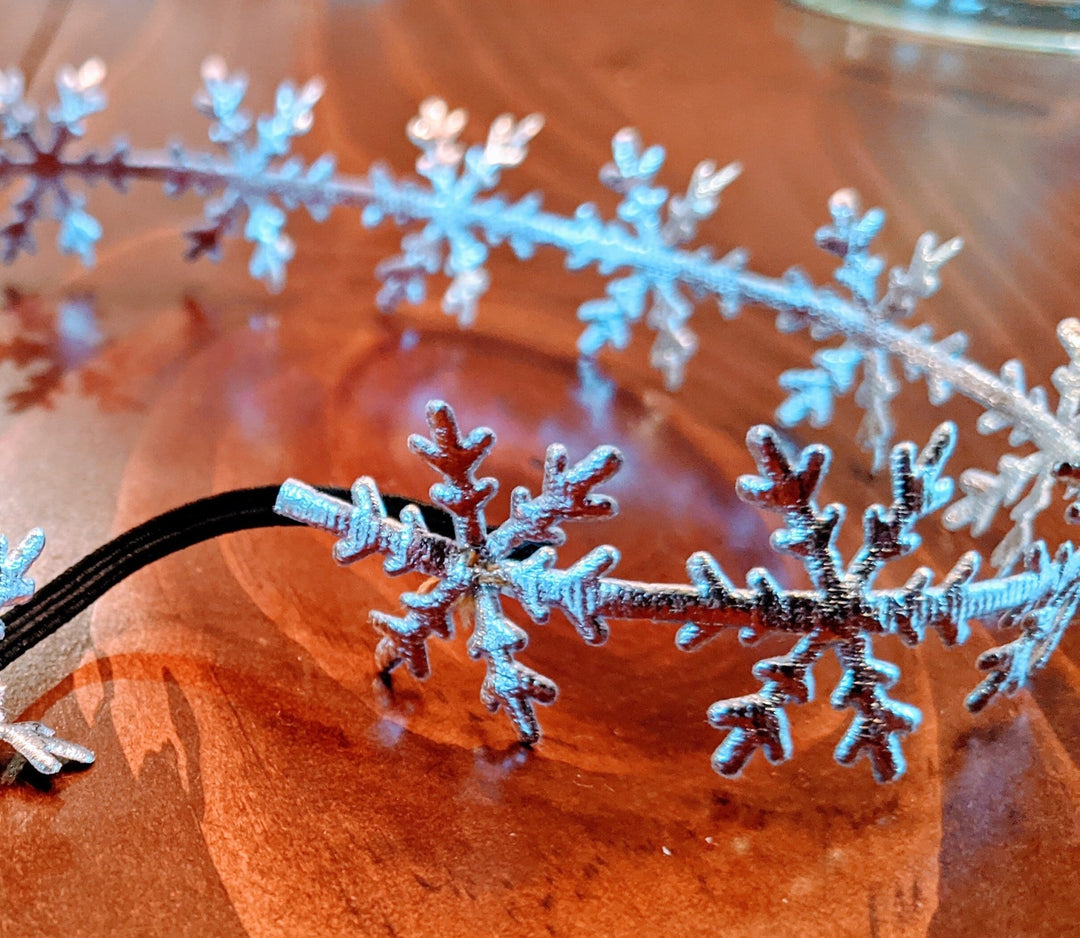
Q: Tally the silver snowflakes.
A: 10